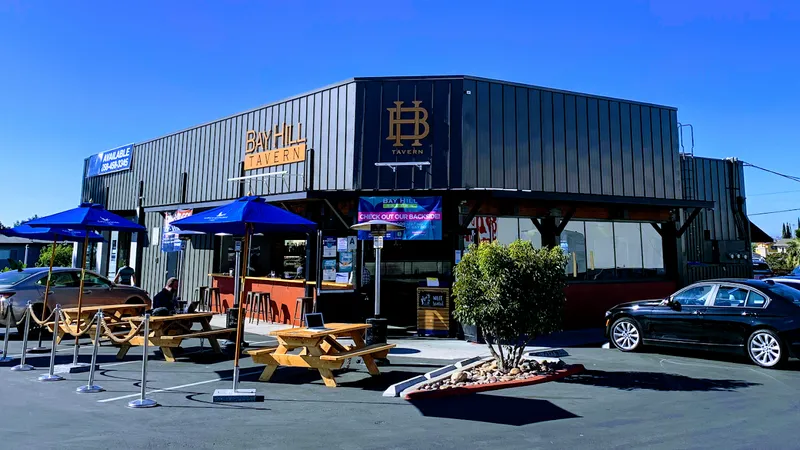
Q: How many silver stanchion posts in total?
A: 5